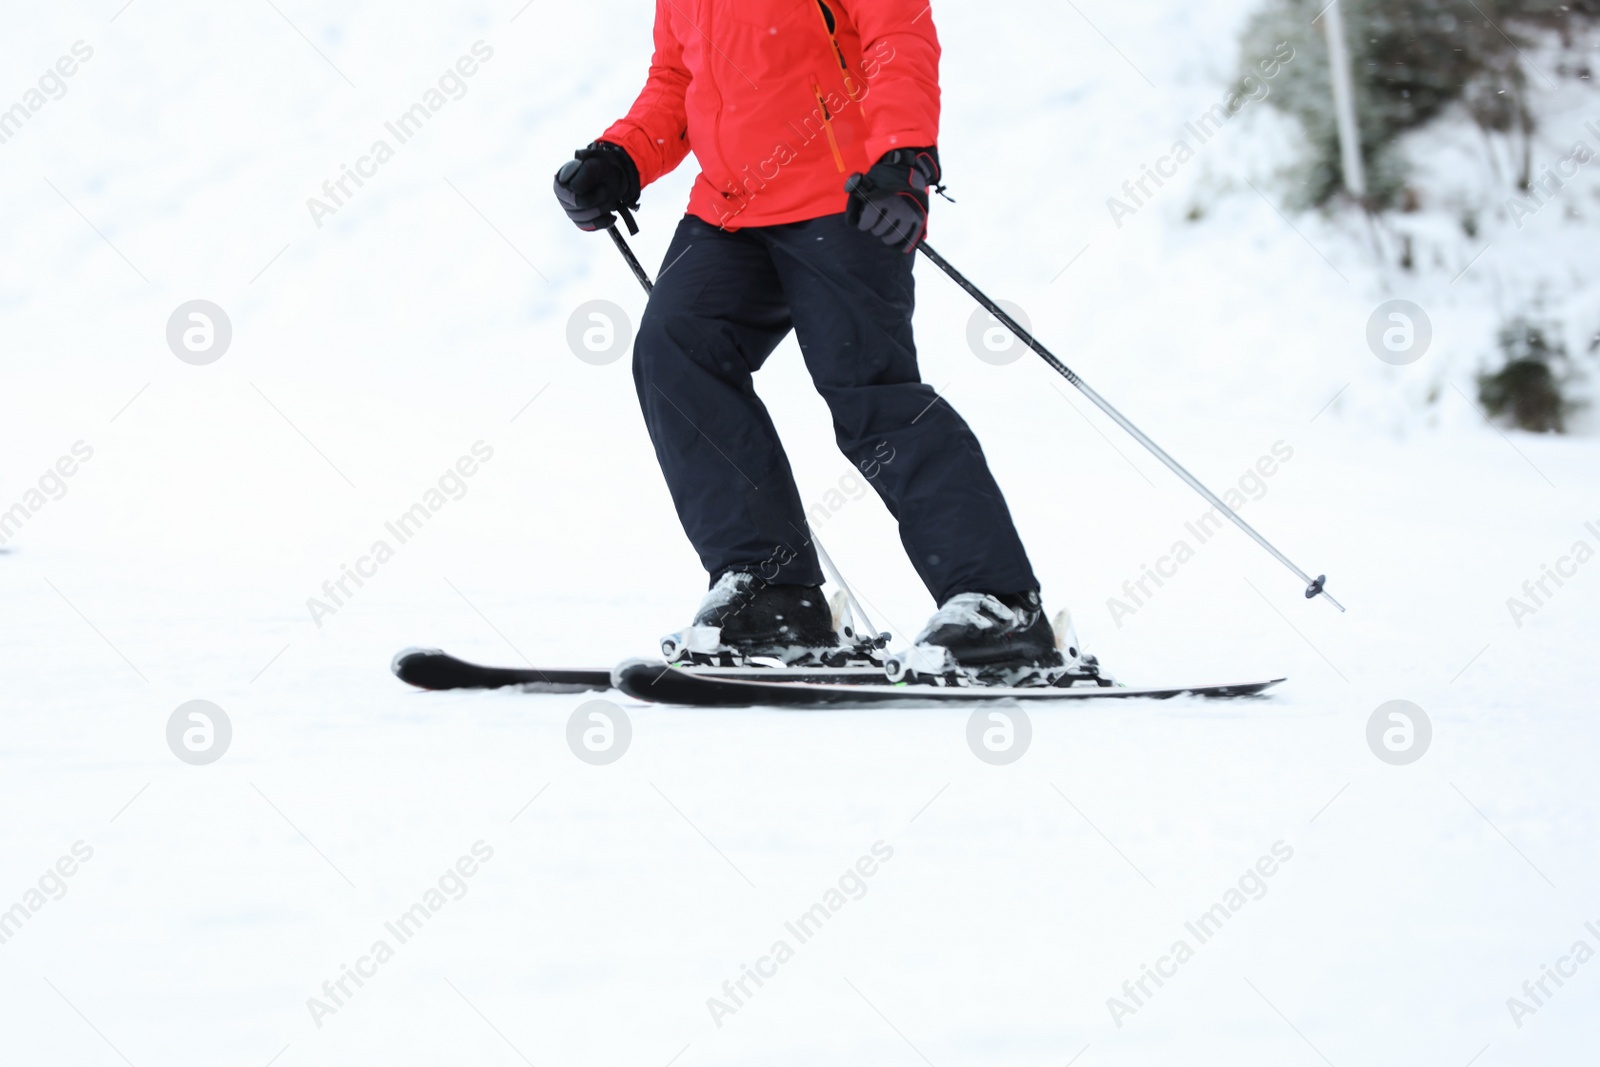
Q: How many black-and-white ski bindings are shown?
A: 2